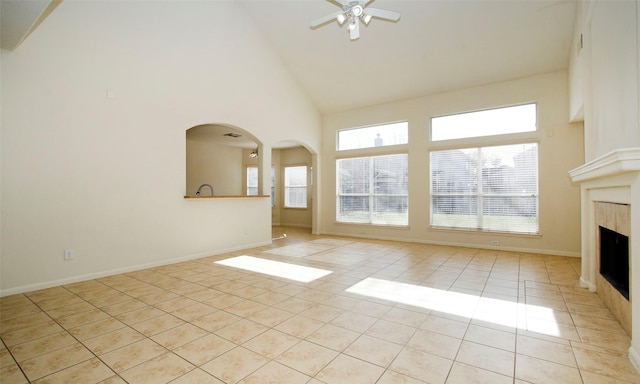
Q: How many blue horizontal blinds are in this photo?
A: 0